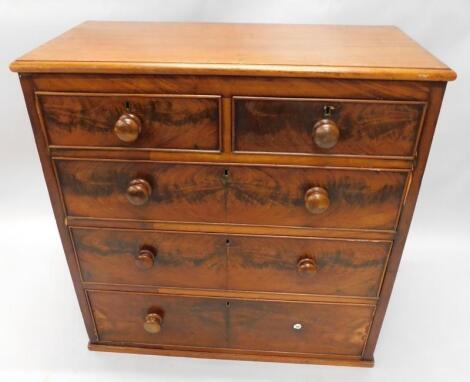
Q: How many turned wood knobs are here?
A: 7